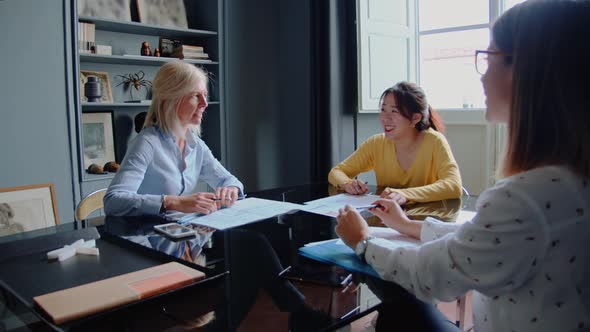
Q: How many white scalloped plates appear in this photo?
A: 0